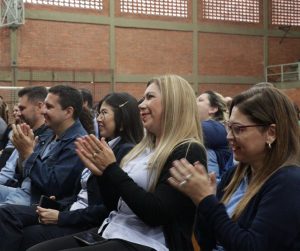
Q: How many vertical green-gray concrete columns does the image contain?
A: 4